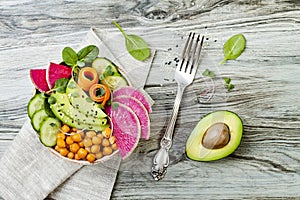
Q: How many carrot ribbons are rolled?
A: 2